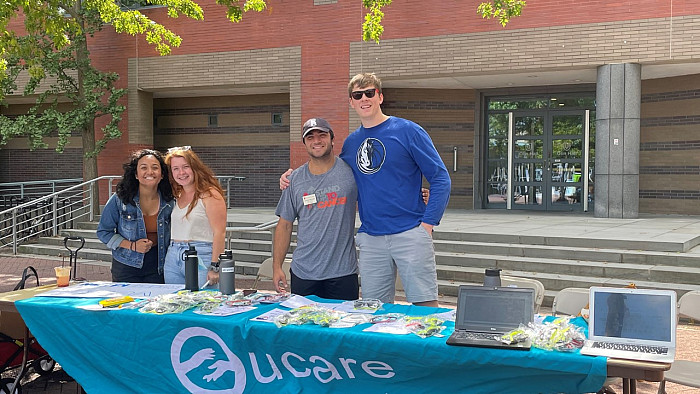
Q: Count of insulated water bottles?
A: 3